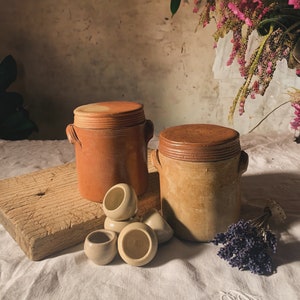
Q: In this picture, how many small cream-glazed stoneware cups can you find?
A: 5